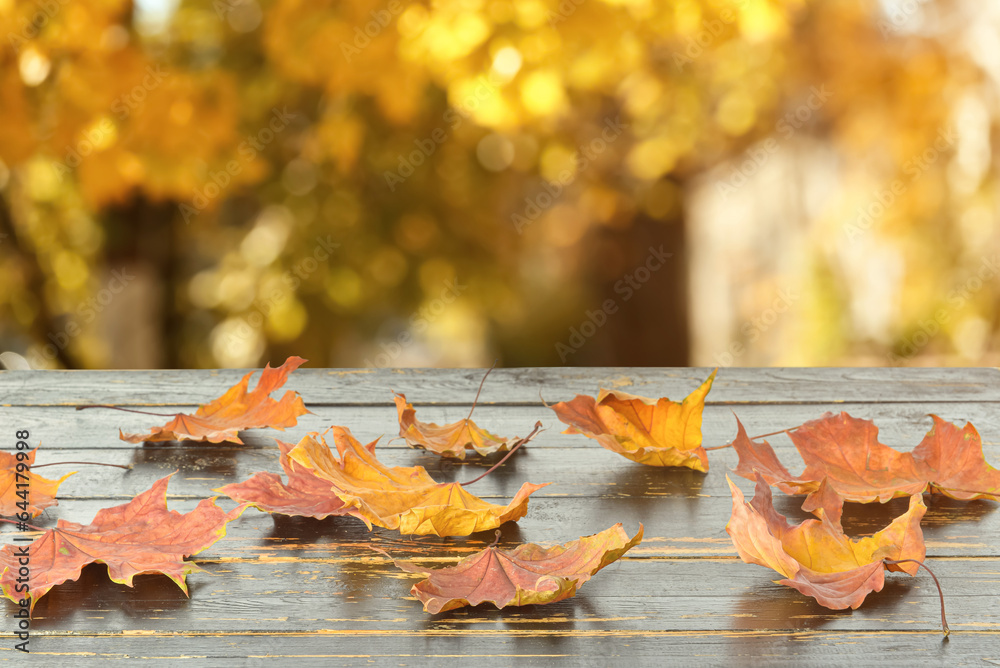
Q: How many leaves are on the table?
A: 10